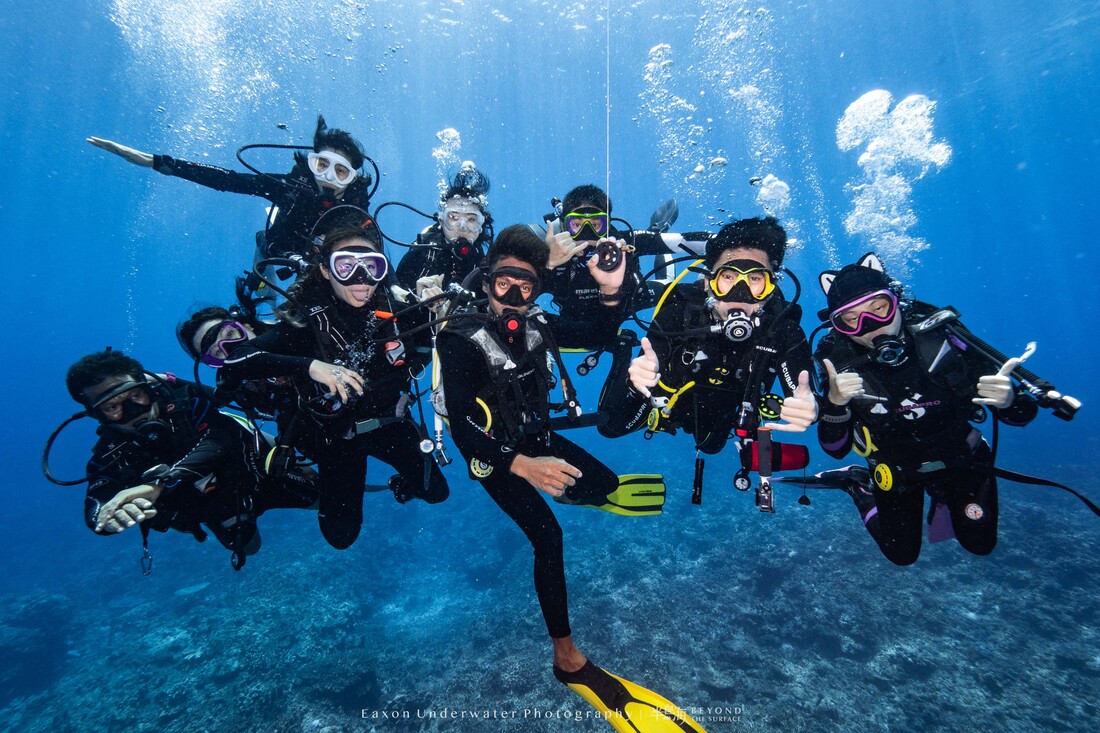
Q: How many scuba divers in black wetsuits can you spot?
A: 9